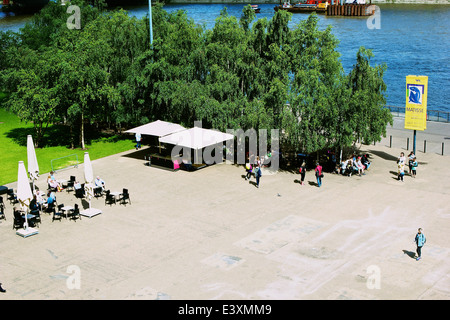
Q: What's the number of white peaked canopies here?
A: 2